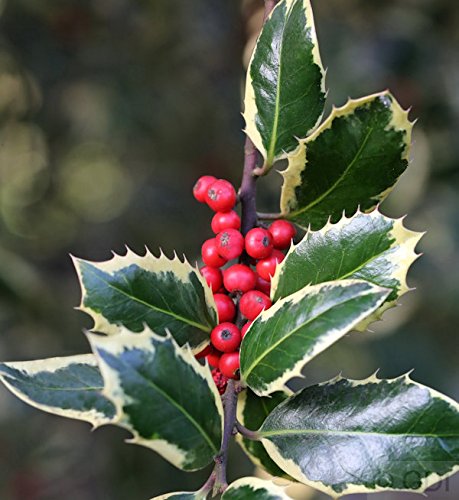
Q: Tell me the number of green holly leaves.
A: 11